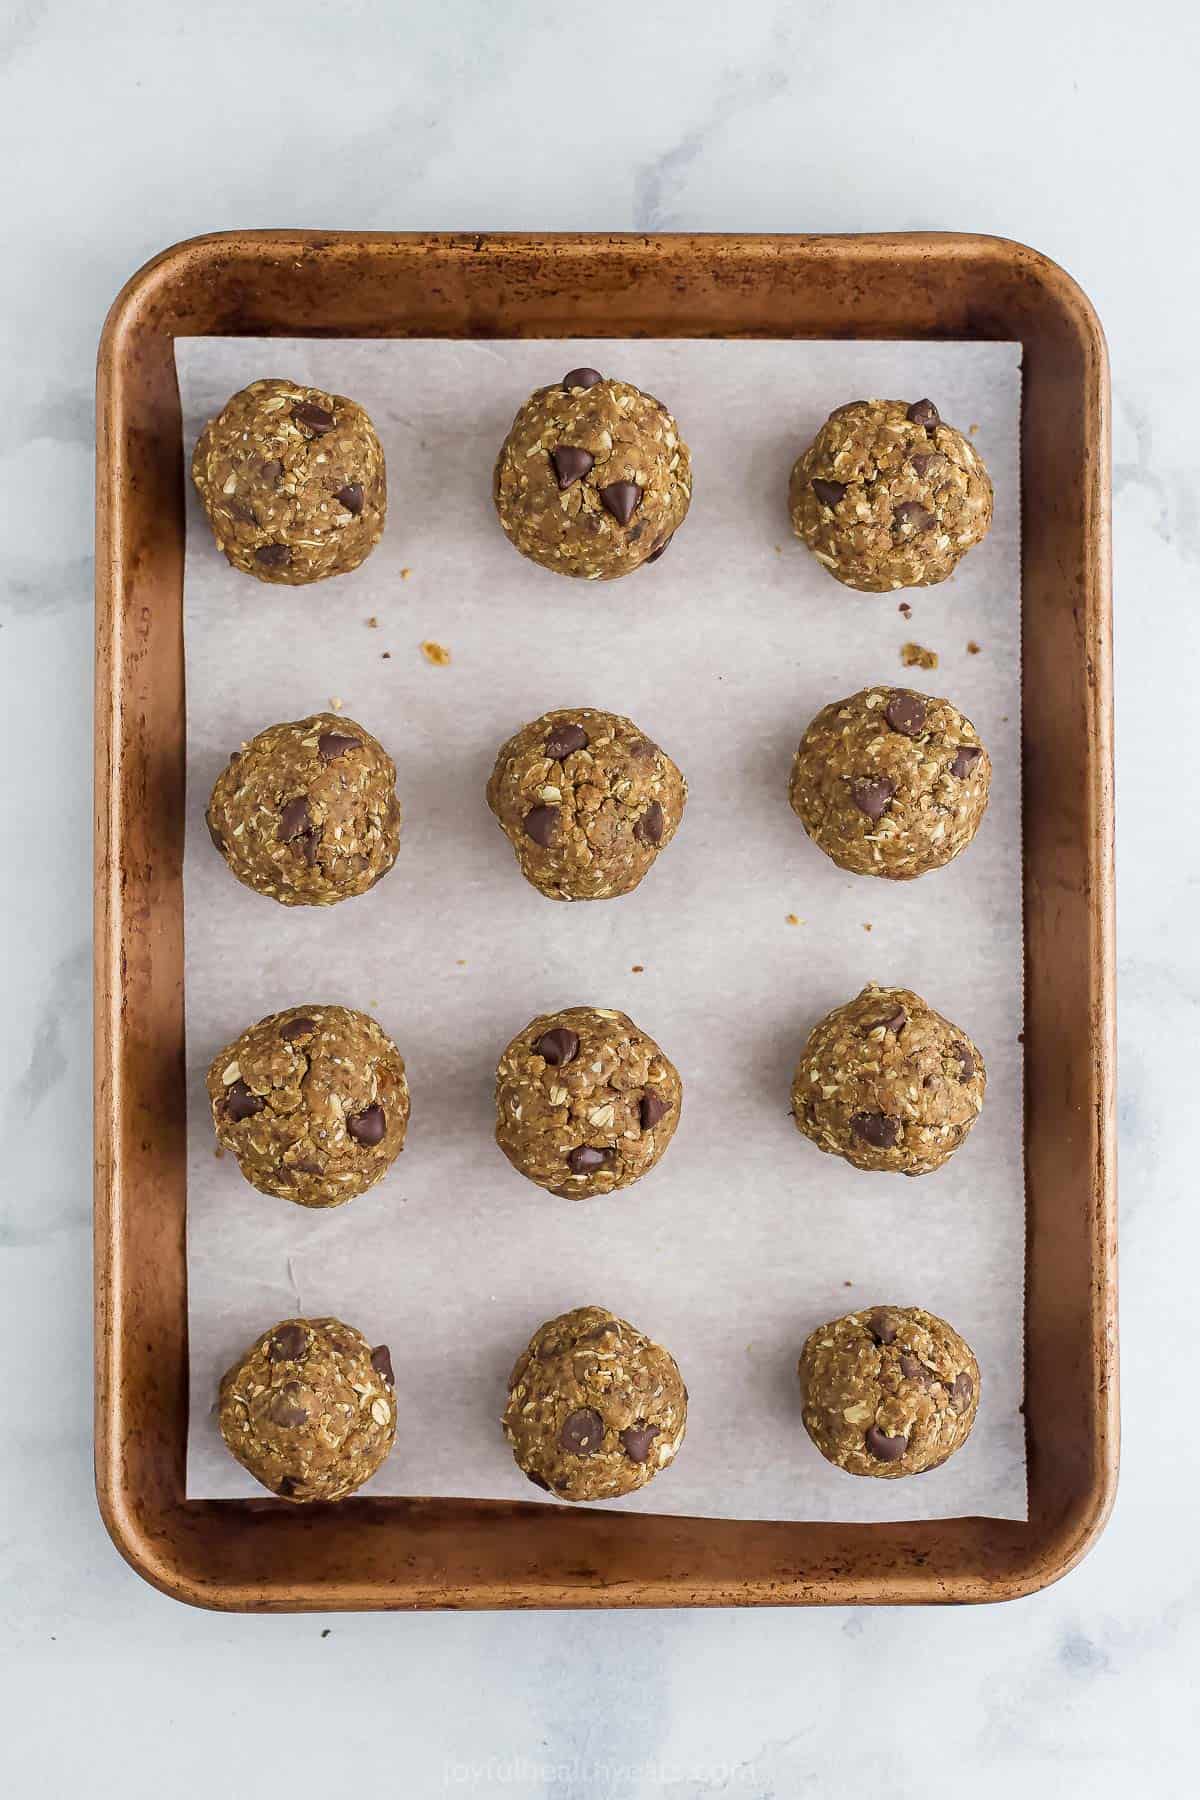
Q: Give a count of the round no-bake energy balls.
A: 12